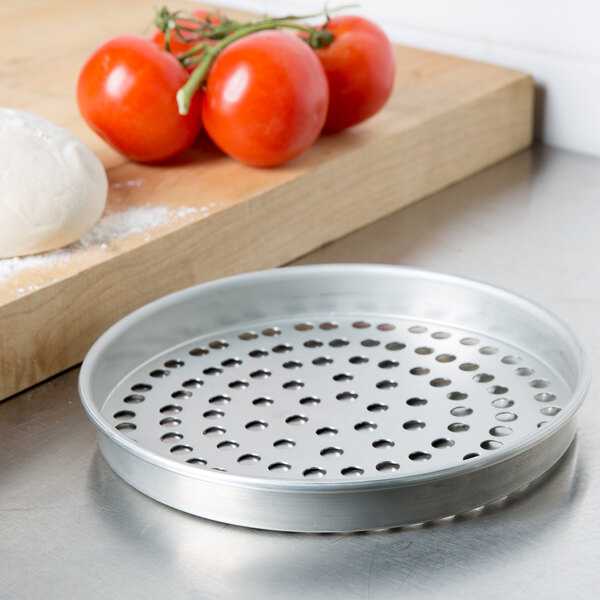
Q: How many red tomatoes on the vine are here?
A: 4